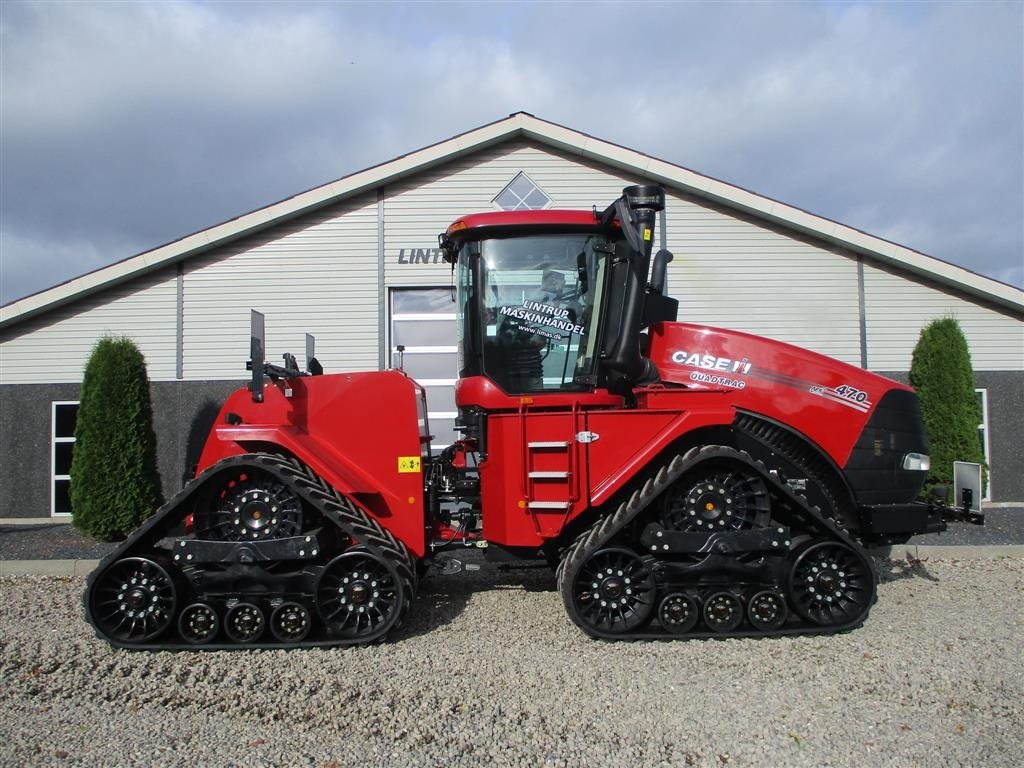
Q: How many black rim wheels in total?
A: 12